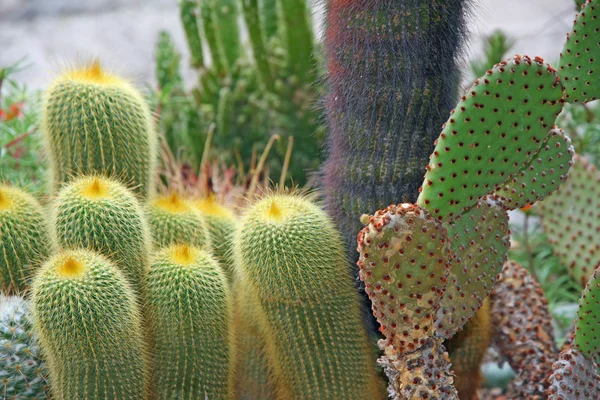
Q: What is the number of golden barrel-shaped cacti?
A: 8